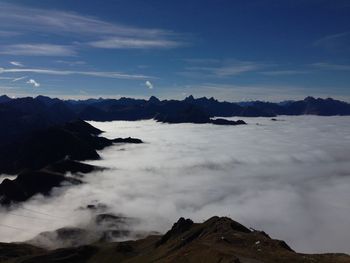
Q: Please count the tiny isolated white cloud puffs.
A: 2